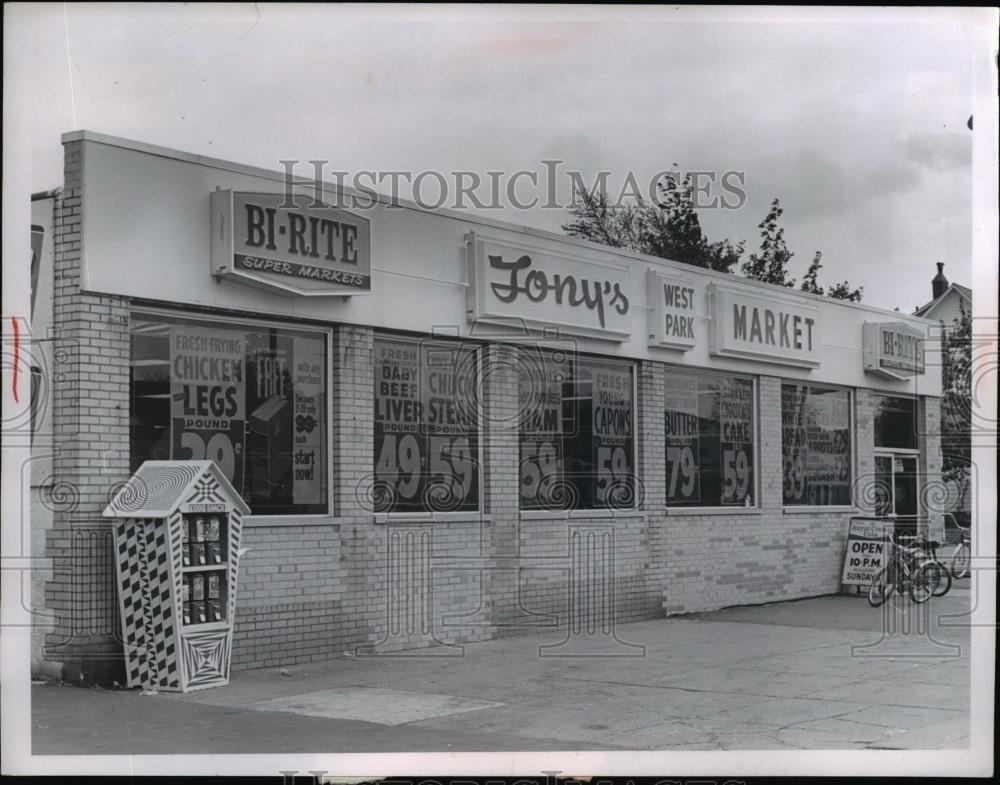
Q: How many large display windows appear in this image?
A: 5